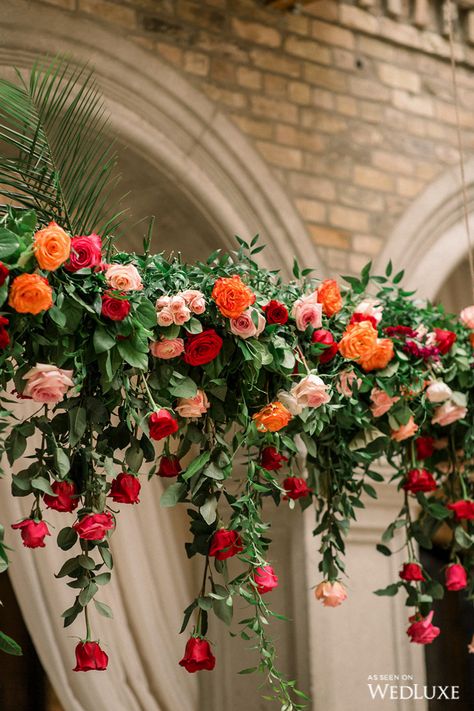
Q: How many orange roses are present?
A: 7